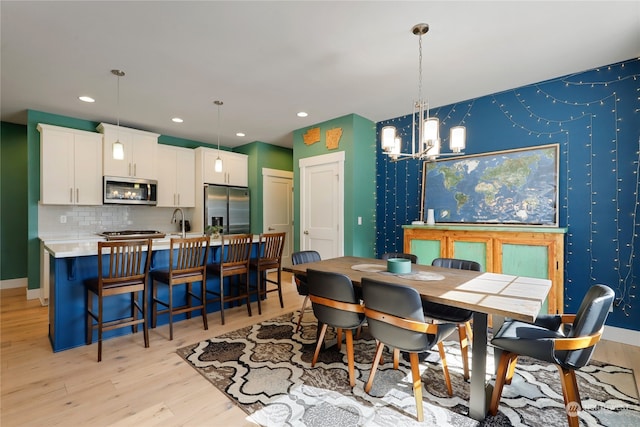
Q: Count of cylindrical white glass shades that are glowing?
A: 7